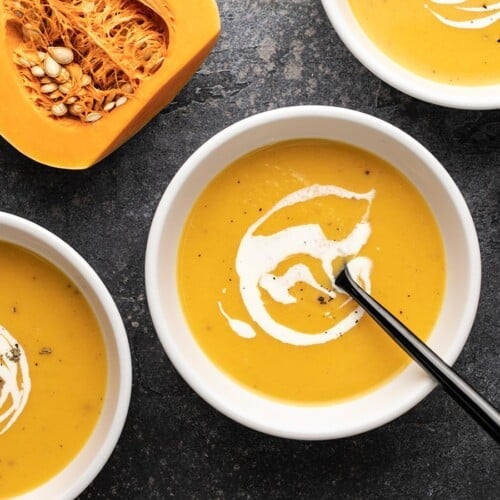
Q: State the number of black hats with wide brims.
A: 0